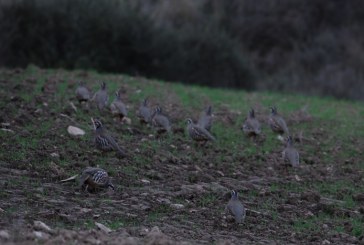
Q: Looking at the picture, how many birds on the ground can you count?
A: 13